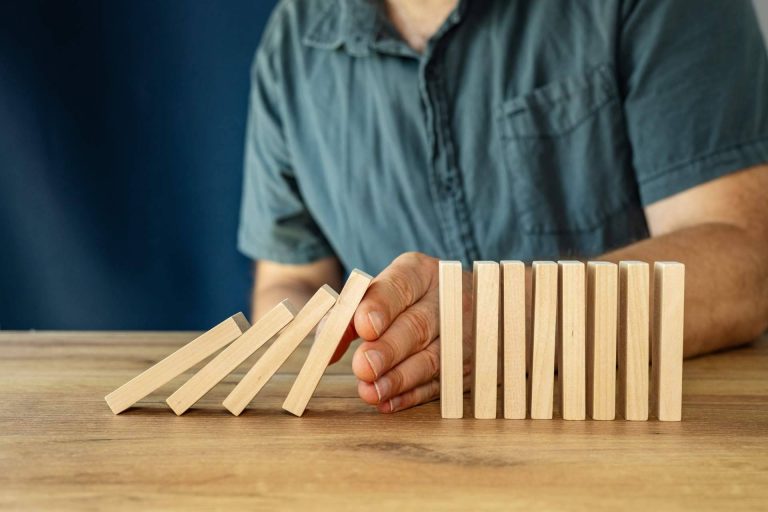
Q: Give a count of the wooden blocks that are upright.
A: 8